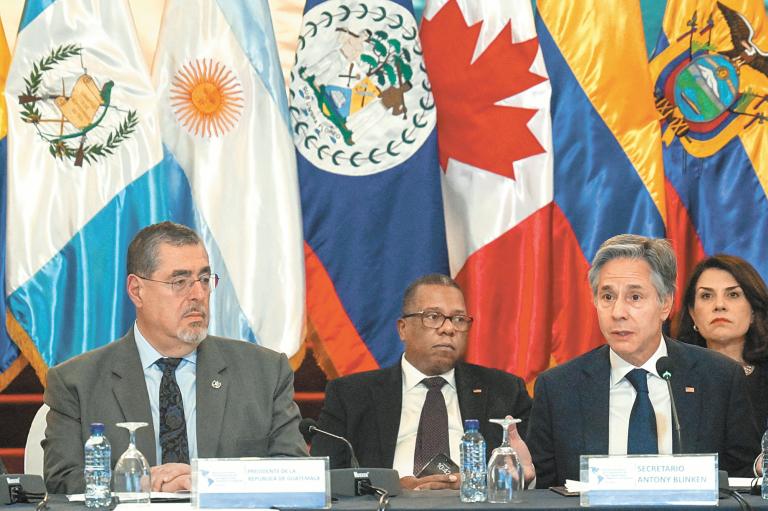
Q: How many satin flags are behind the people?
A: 7